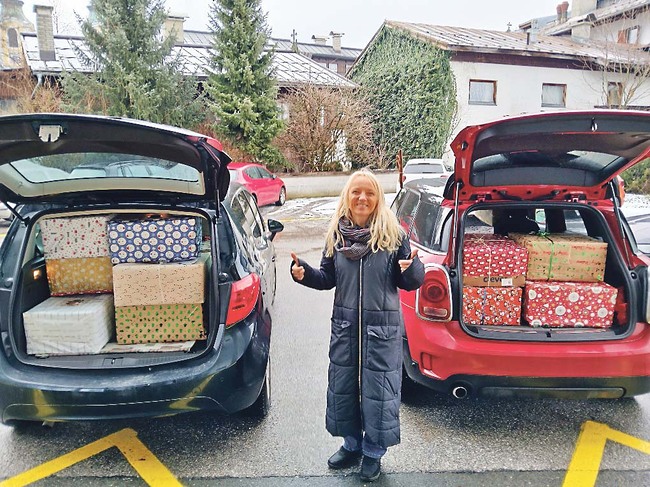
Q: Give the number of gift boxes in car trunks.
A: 10